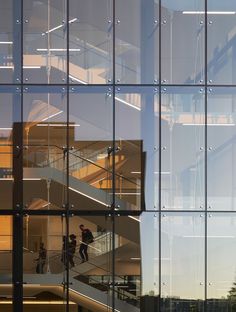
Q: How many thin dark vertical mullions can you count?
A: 5